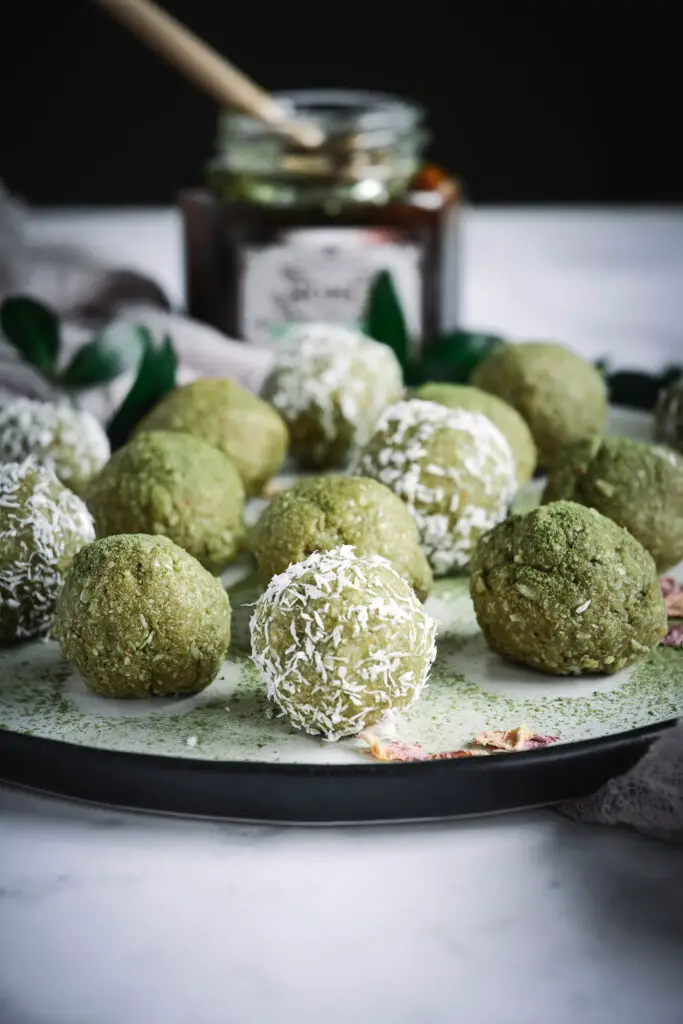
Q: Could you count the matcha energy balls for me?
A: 14